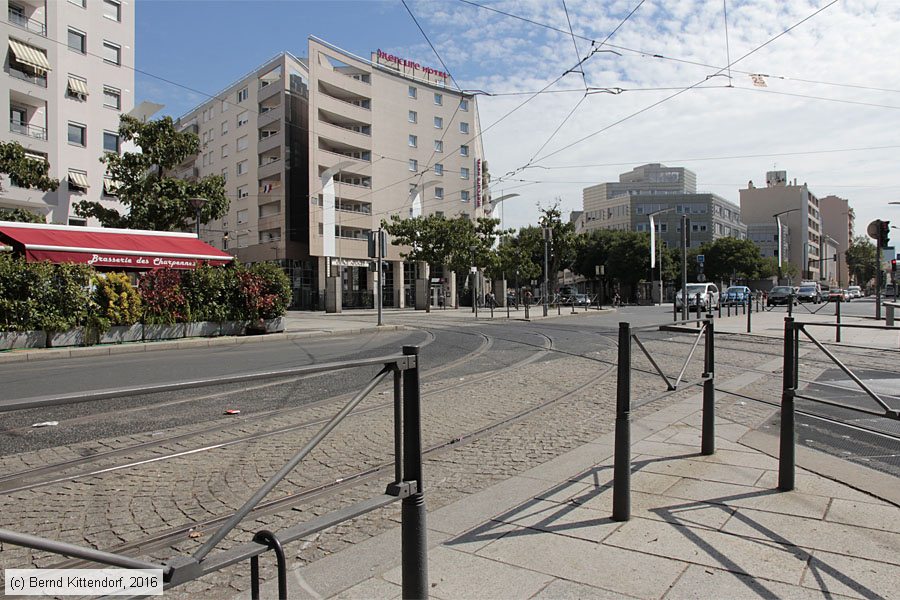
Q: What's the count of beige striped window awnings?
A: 4